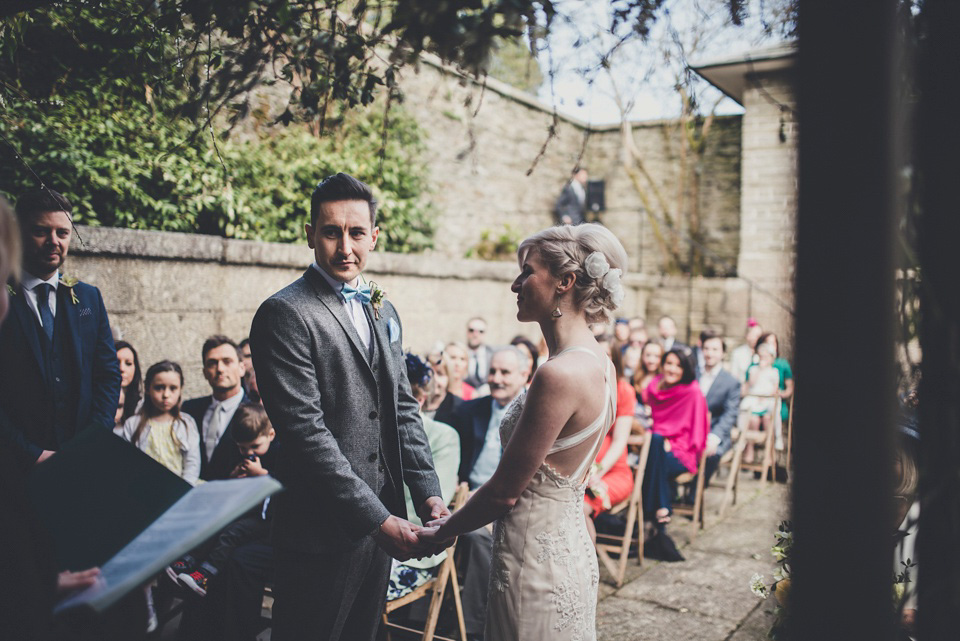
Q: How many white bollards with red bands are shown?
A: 0